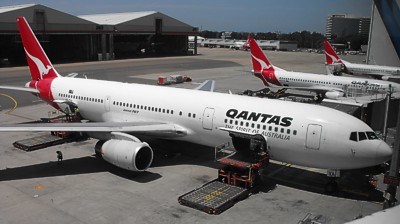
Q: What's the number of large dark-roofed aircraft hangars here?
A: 2